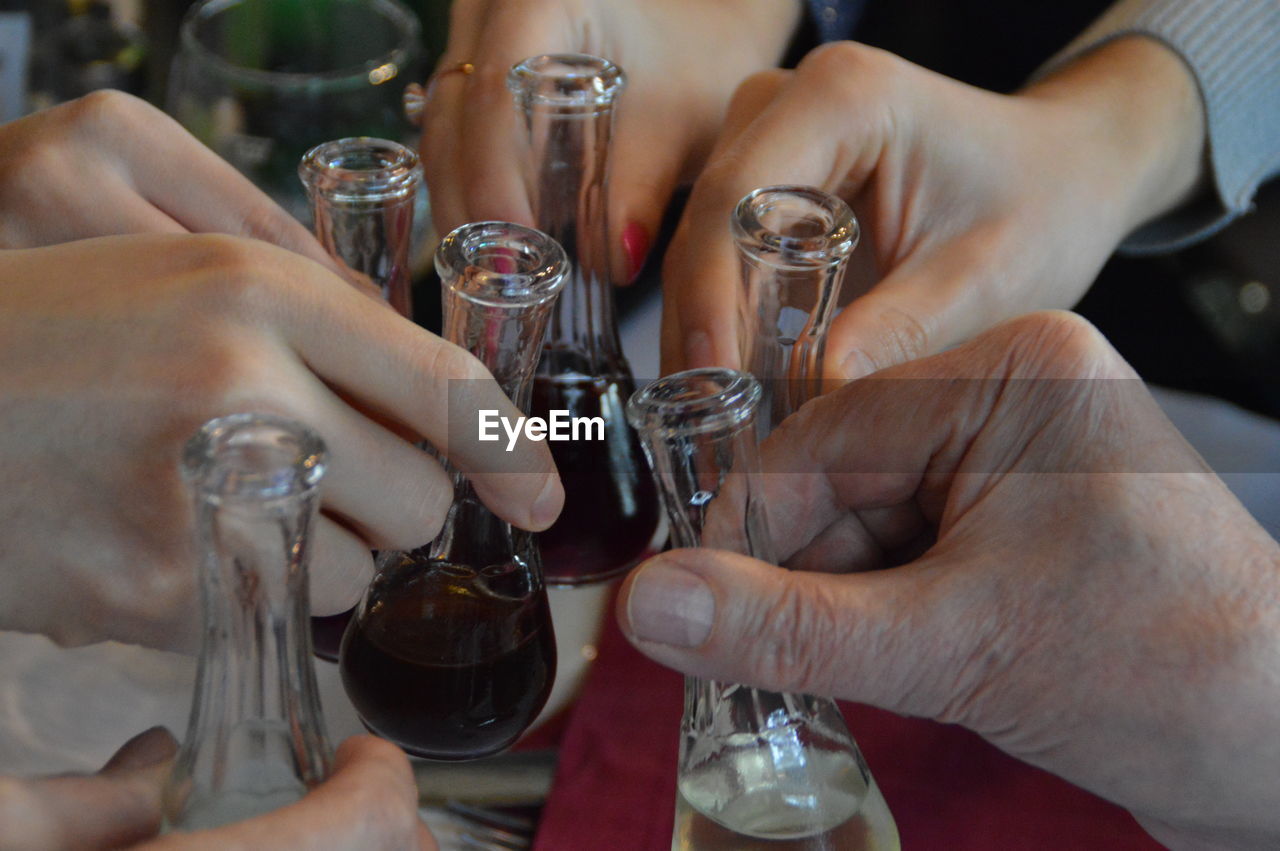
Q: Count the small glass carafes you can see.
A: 6